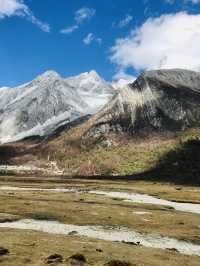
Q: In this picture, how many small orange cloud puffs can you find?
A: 0